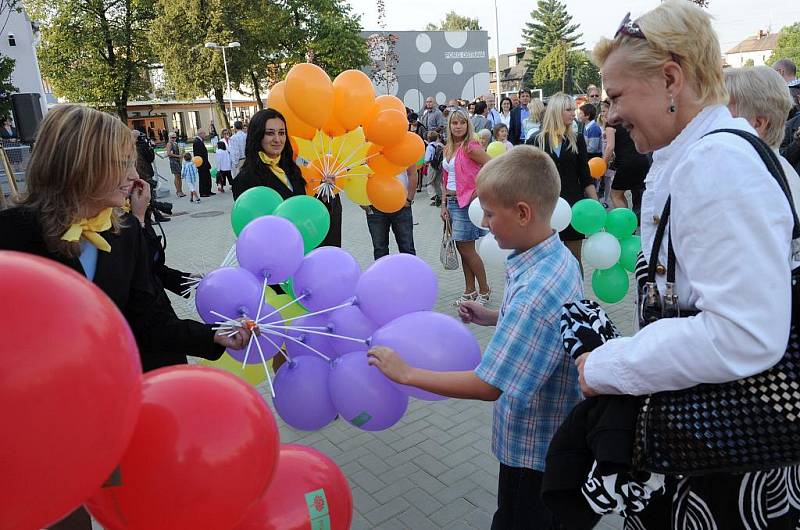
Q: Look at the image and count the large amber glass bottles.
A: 0